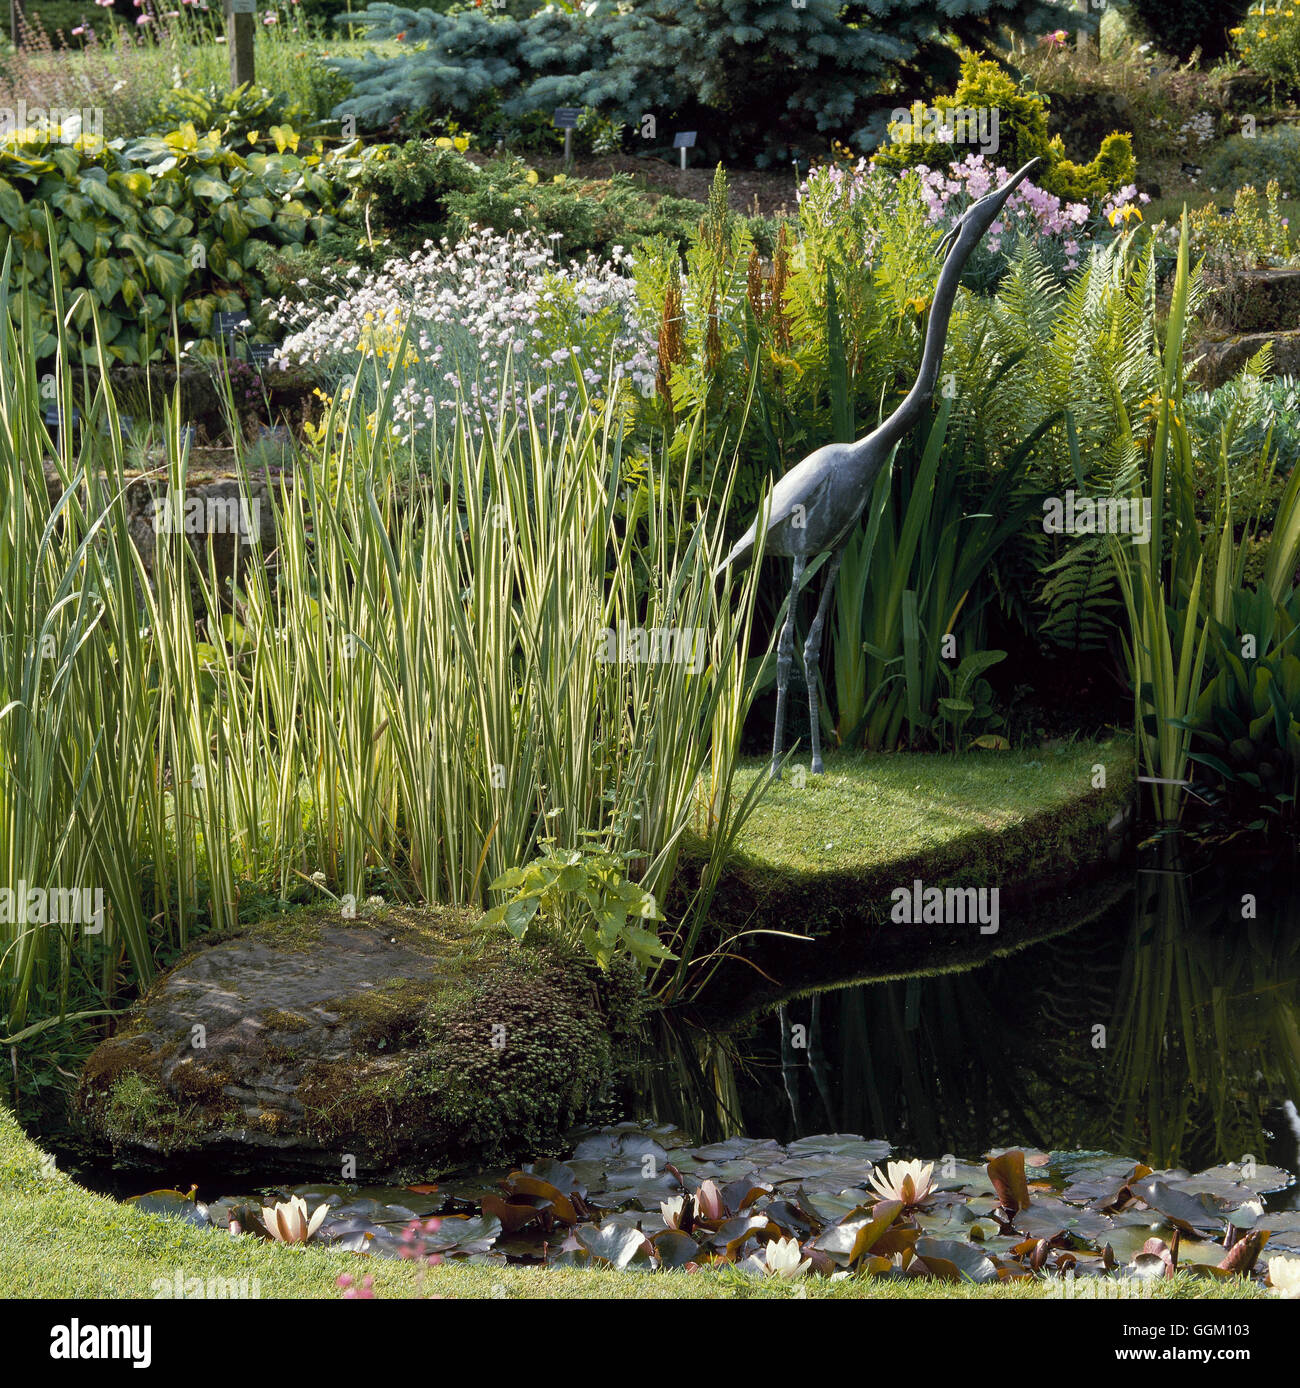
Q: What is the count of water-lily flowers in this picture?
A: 6